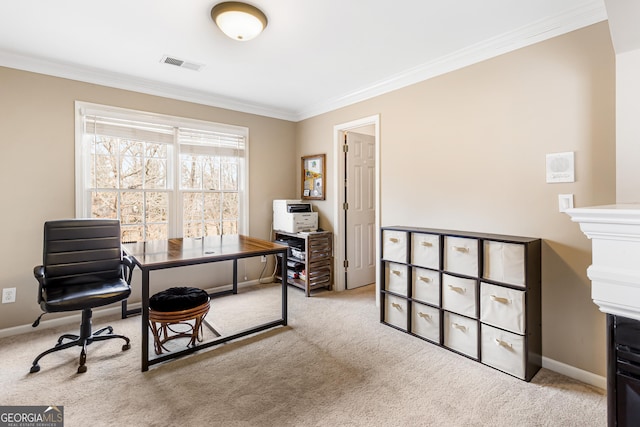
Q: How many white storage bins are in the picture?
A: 12